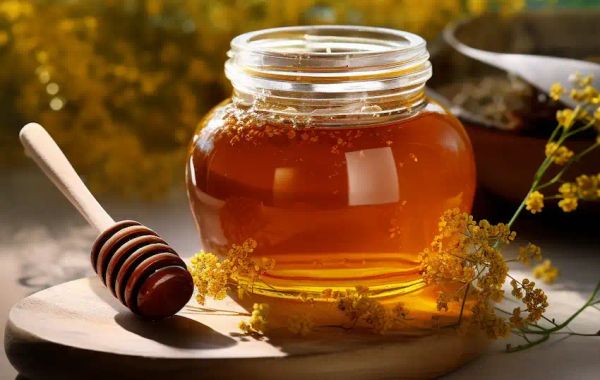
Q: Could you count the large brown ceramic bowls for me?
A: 1